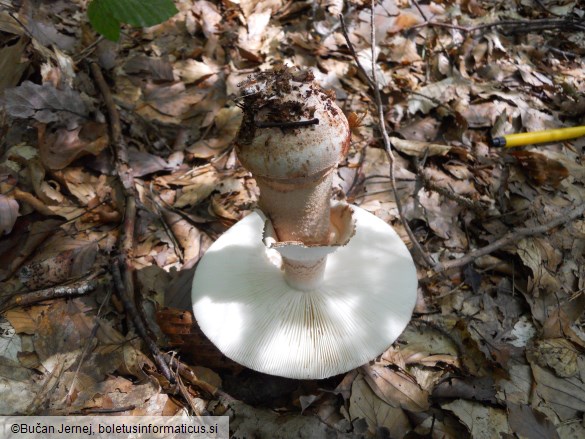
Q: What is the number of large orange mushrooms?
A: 0